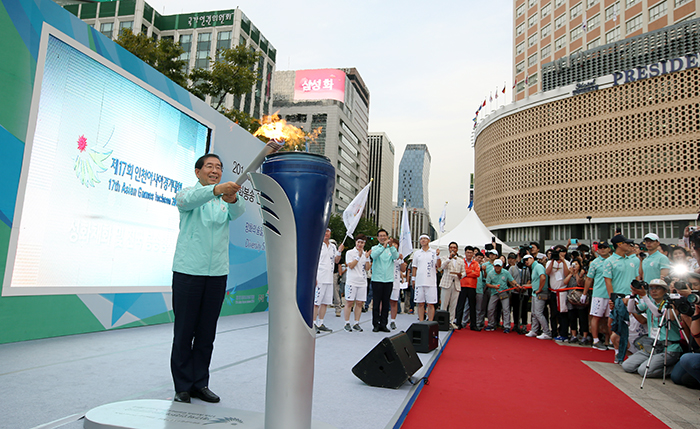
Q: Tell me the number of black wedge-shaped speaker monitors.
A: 3